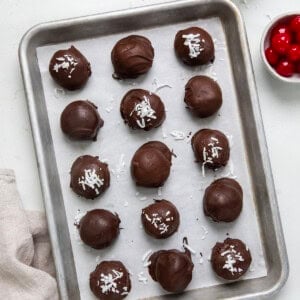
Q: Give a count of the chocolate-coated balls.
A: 15